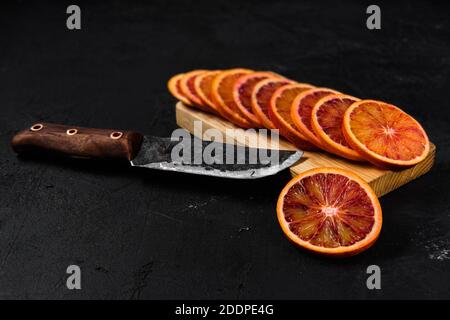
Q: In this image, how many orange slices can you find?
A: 11